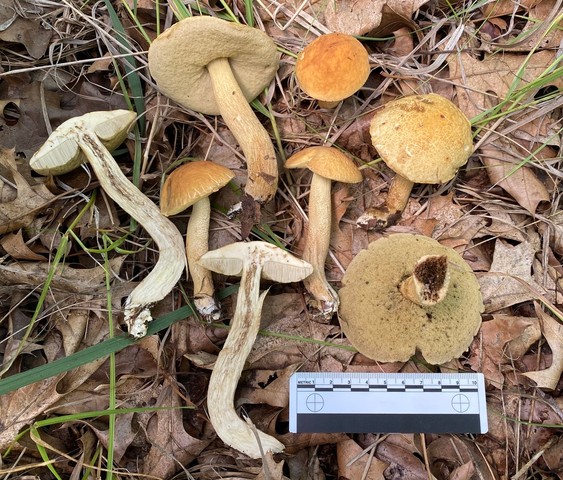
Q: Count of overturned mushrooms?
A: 2